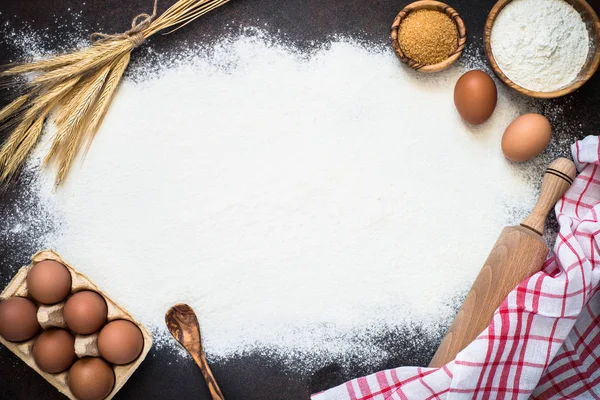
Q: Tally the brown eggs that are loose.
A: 2